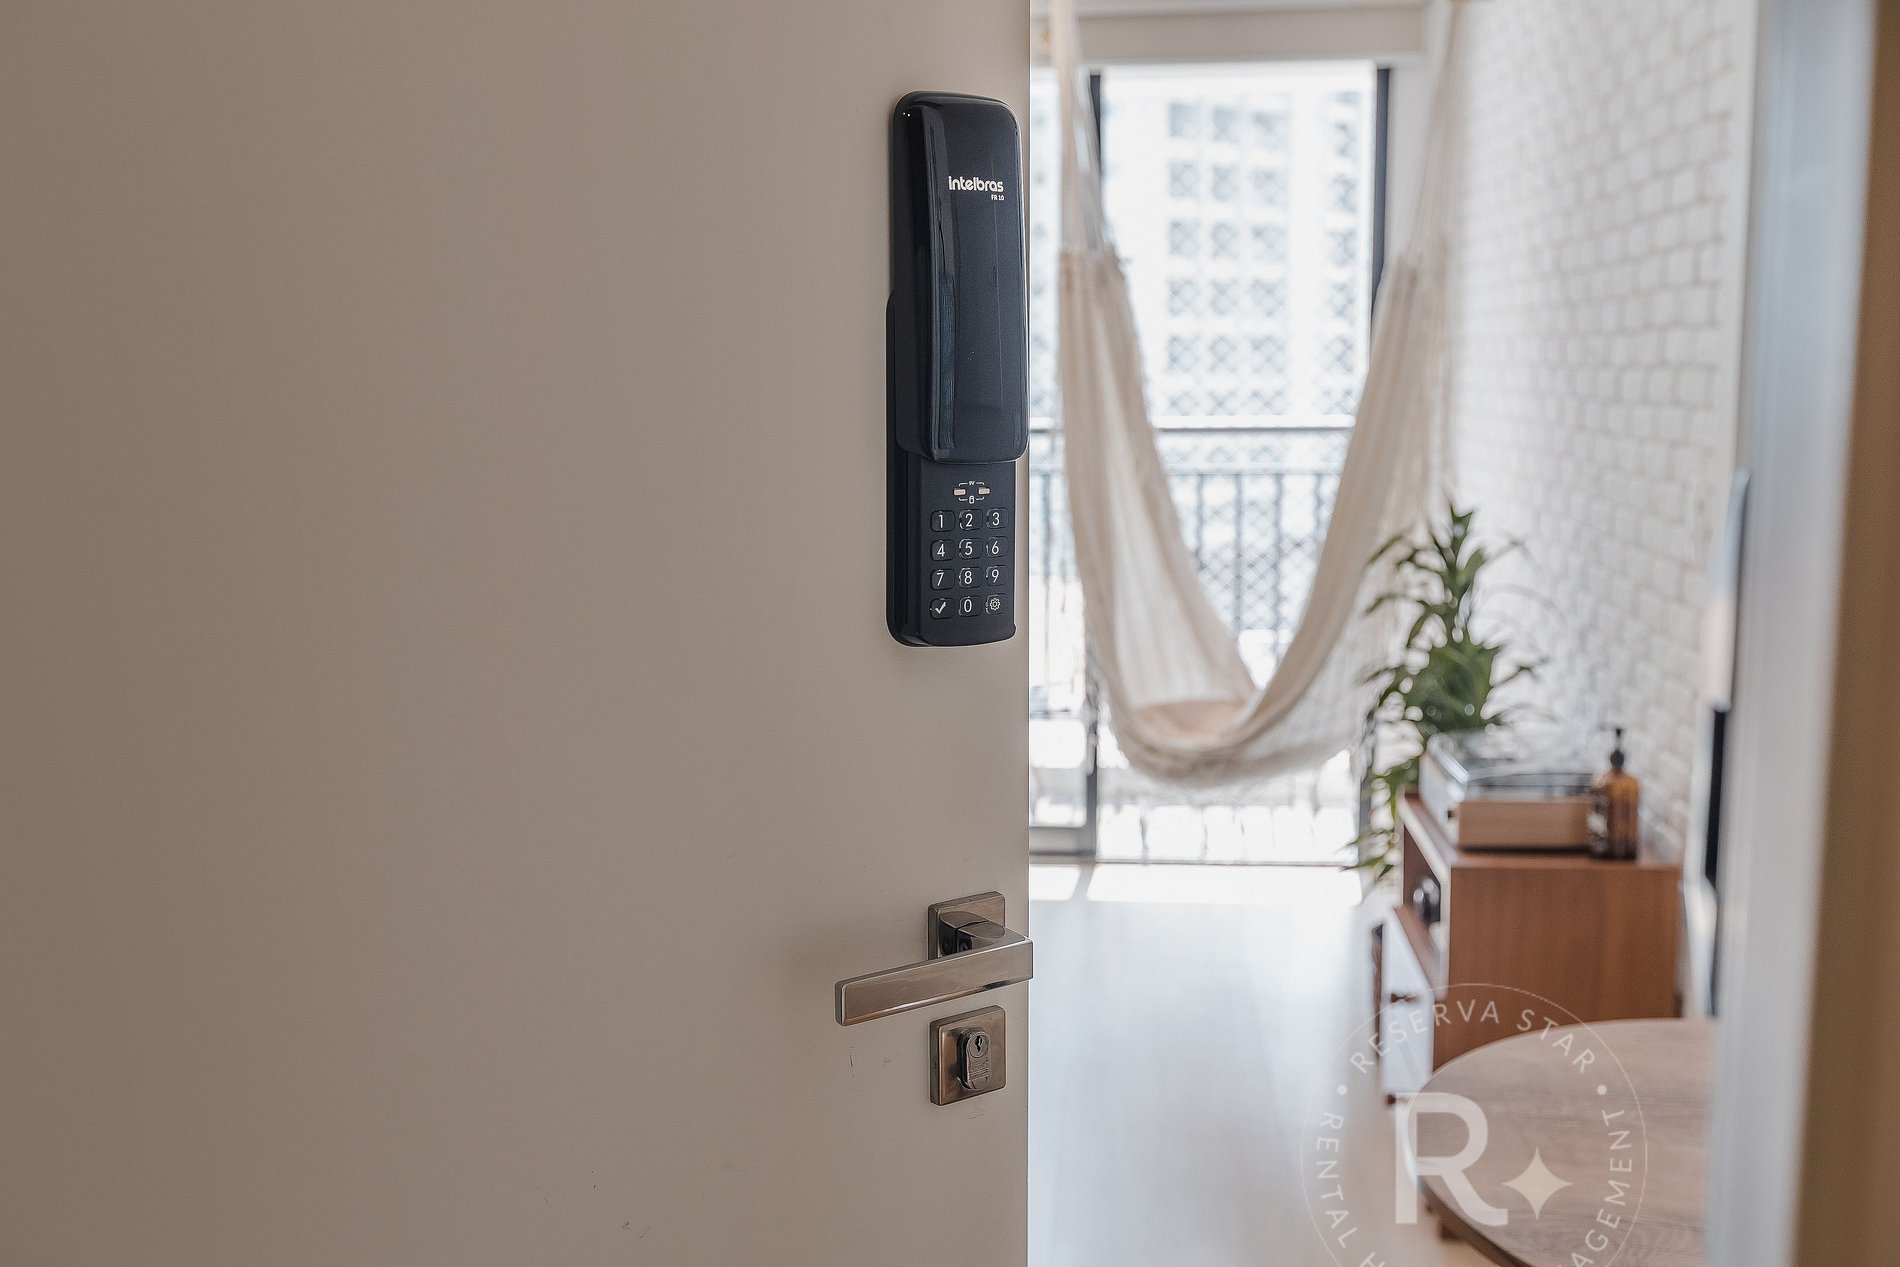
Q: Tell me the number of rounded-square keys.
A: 12